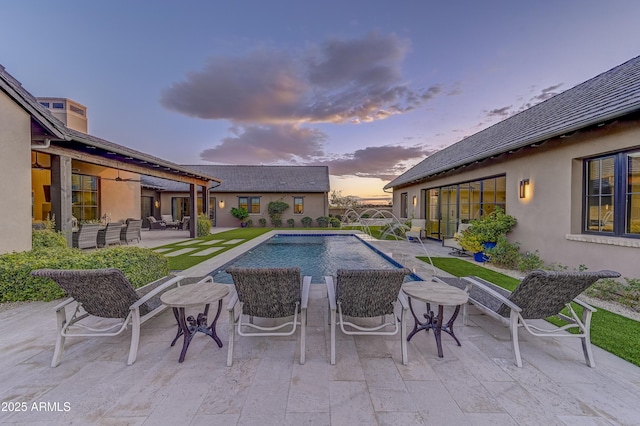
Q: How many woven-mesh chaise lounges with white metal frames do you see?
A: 4